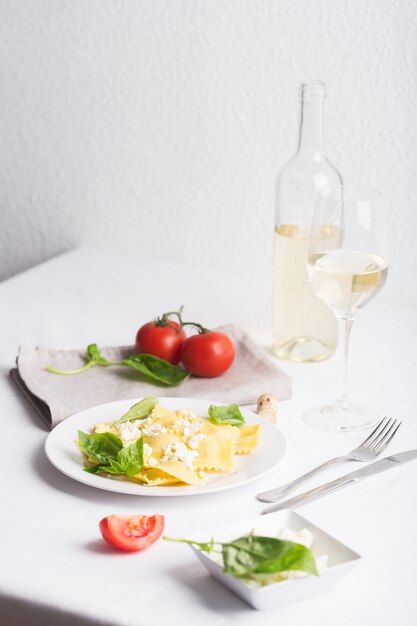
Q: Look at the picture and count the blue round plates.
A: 0